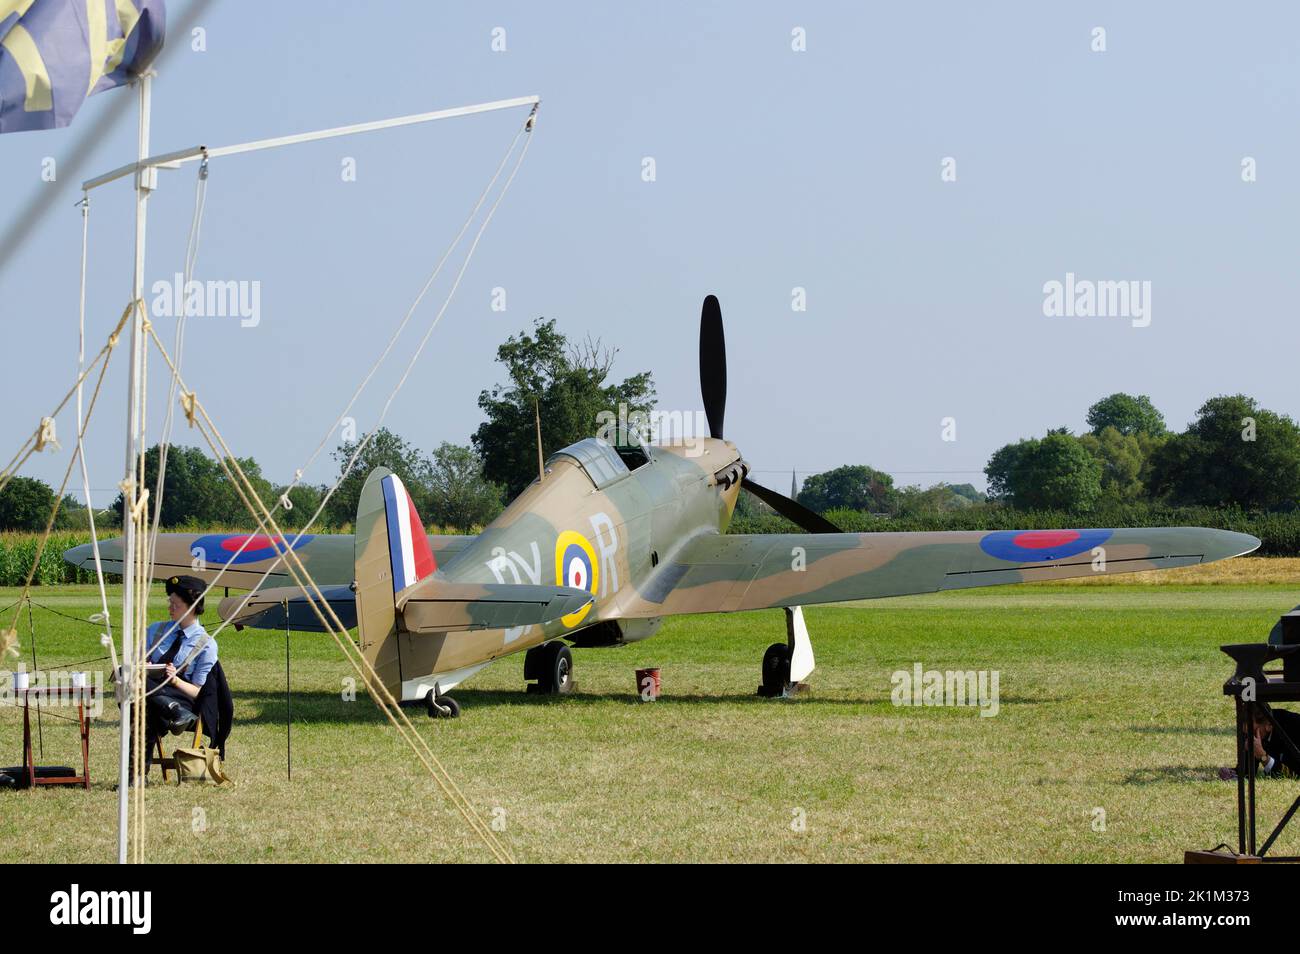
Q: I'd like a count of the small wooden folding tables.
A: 1